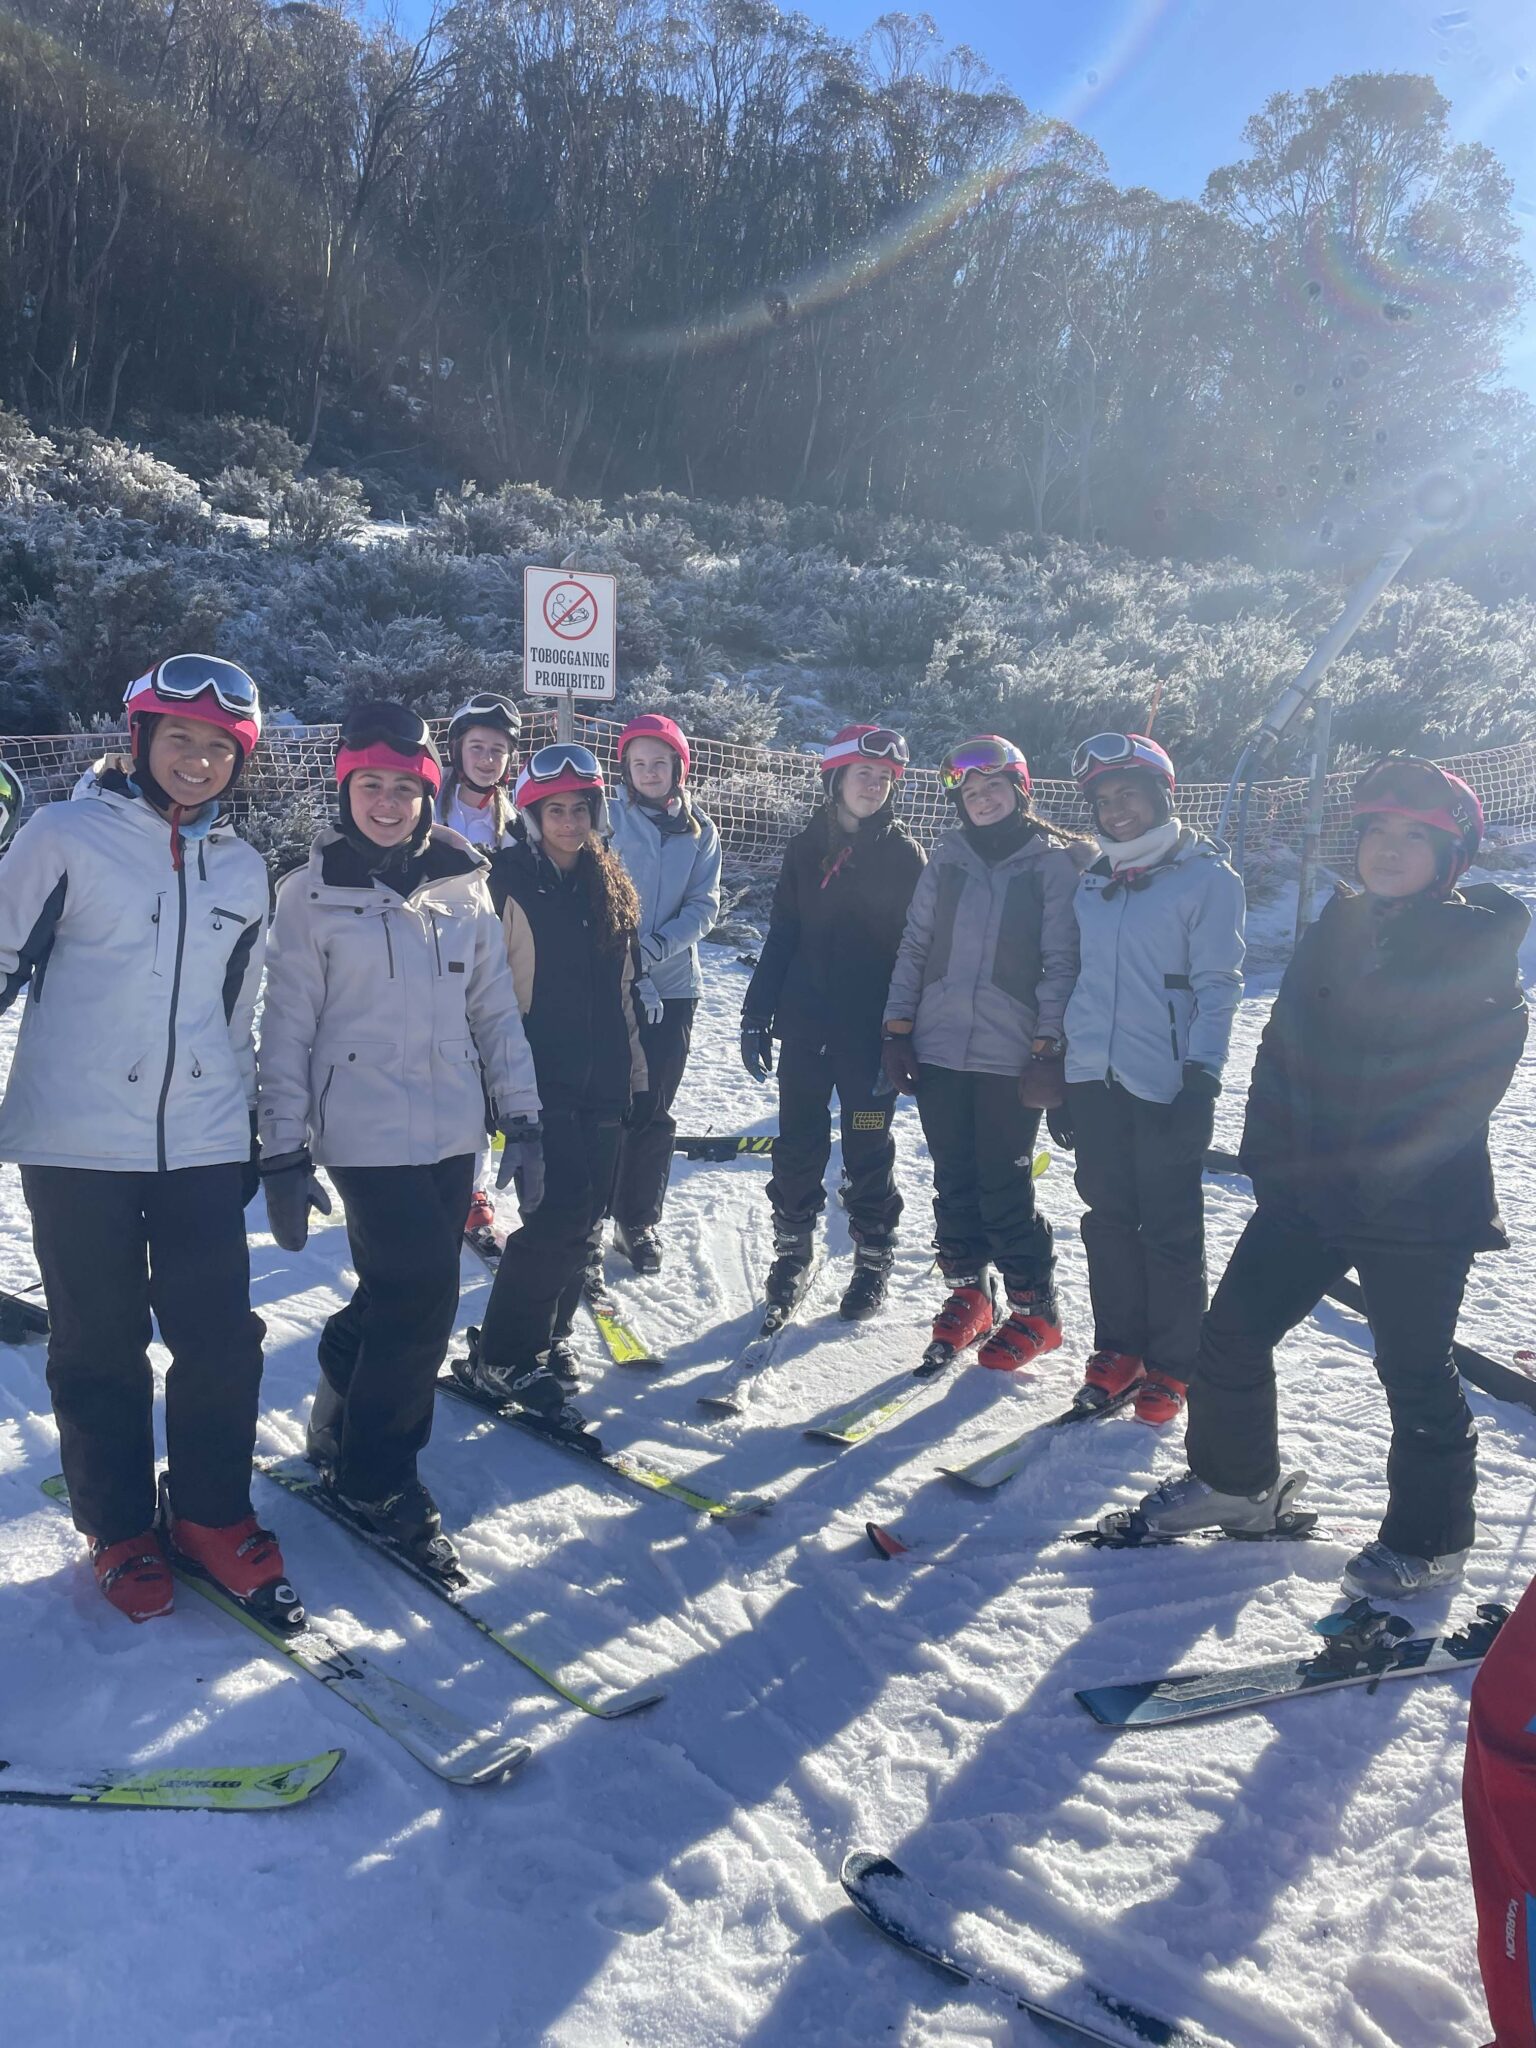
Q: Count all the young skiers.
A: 9